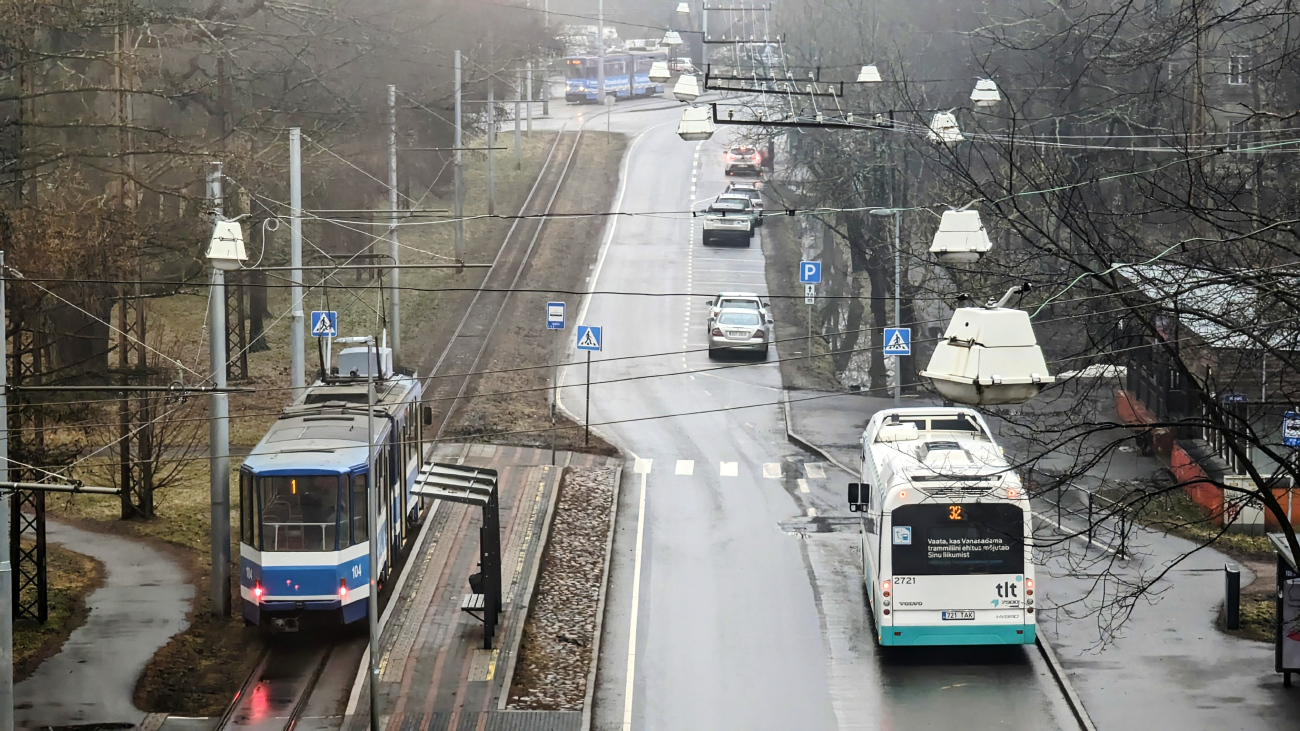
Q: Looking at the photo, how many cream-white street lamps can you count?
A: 11